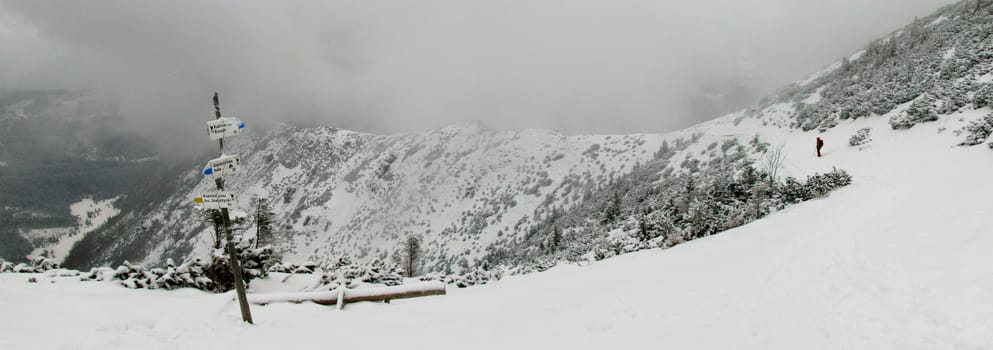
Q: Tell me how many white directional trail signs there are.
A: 3